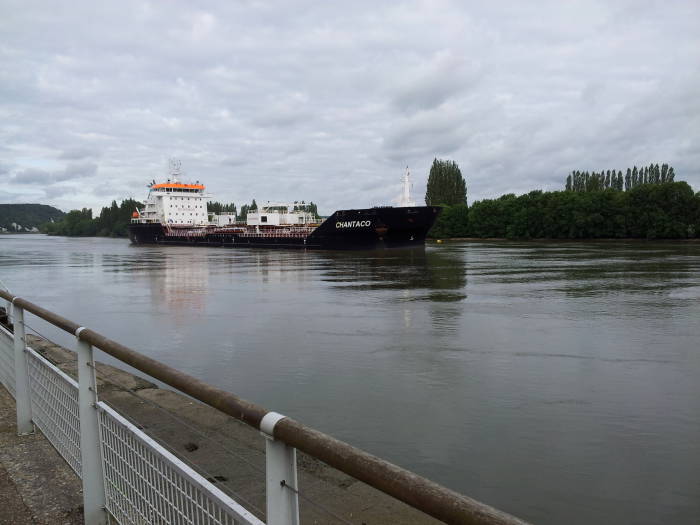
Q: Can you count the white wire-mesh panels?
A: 3